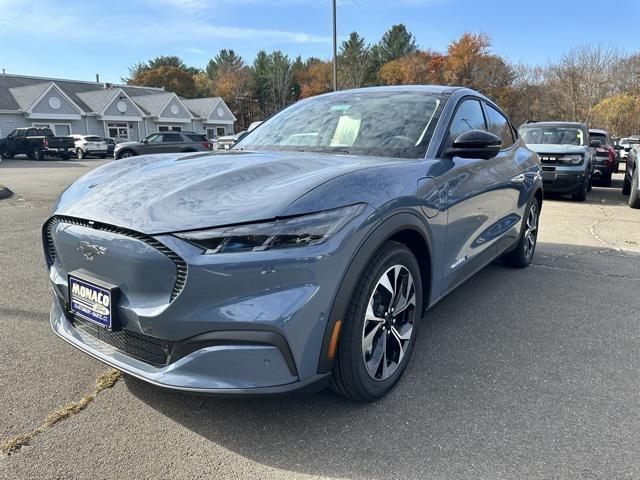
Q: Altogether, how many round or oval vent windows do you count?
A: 4